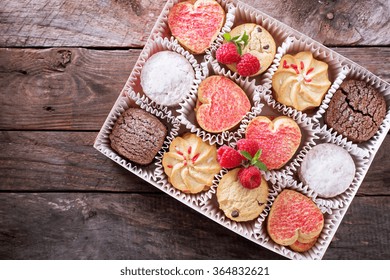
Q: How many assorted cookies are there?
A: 12